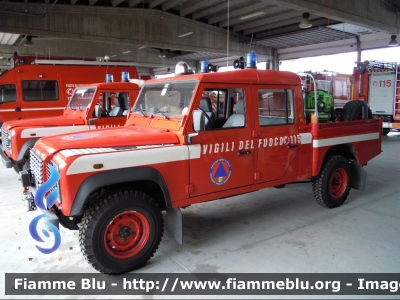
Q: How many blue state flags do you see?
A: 0